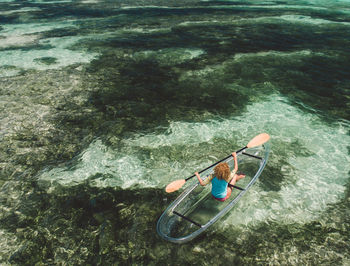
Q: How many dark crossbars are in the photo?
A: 3